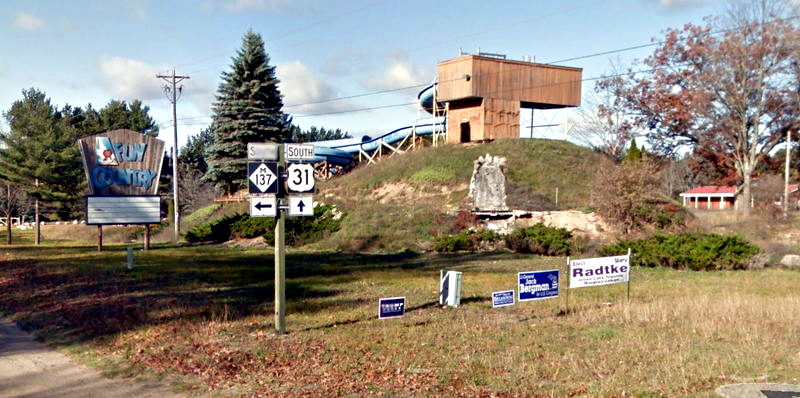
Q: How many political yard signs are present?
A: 4